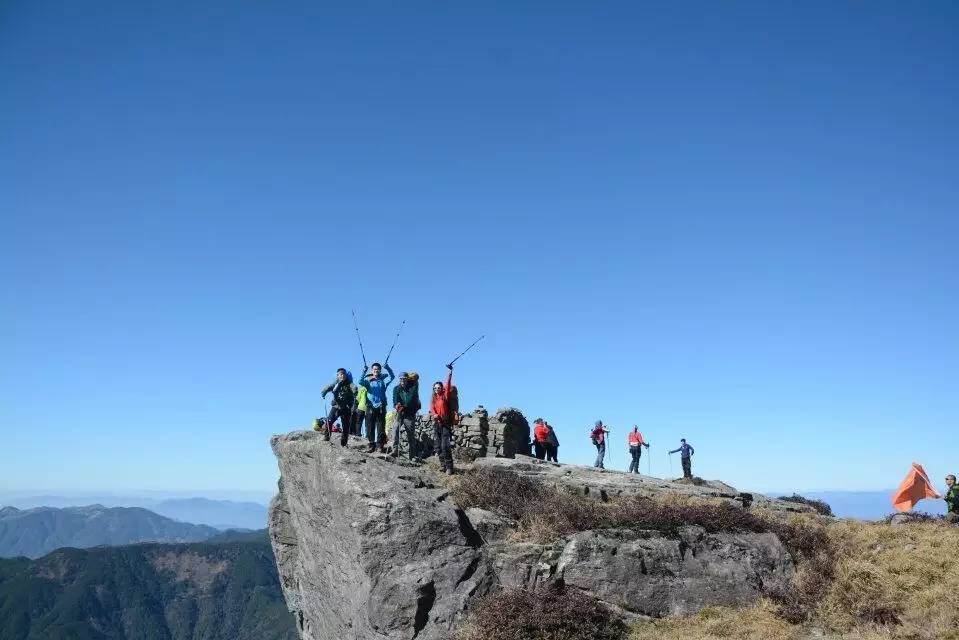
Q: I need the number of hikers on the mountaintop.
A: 11